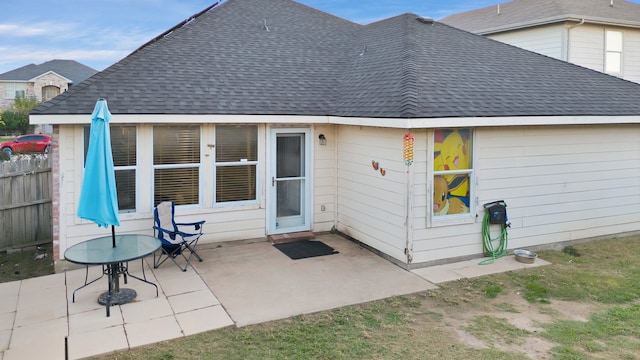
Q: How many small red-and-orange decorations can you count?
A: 2